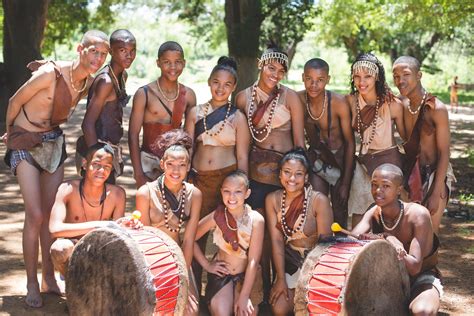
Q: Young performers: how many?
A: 13